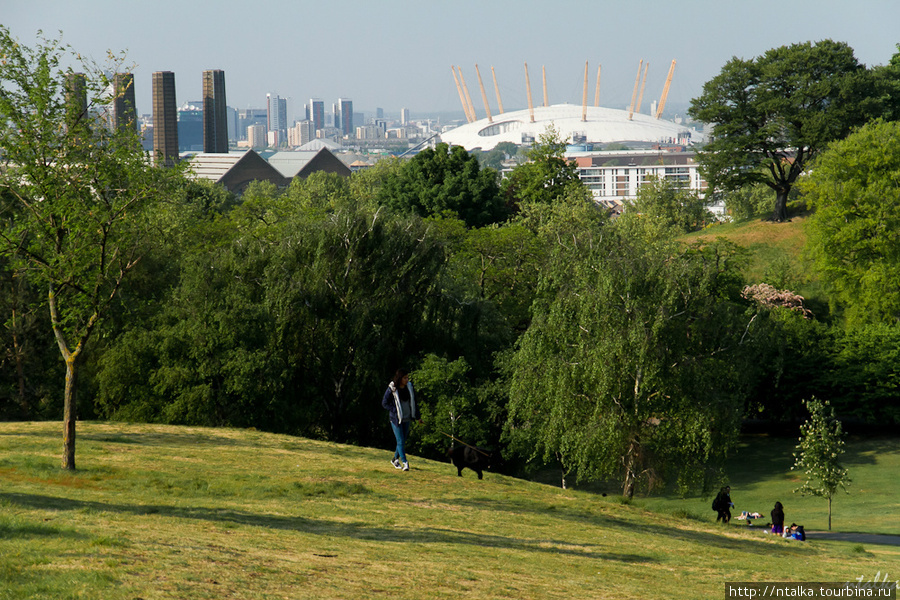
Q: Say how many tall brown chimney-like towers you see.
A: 4